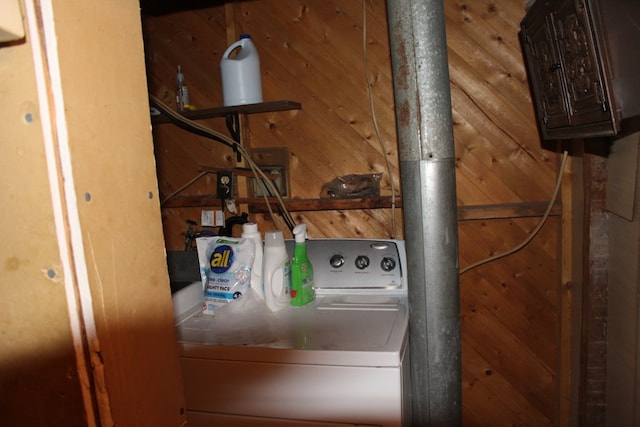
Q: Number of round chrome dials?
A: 3